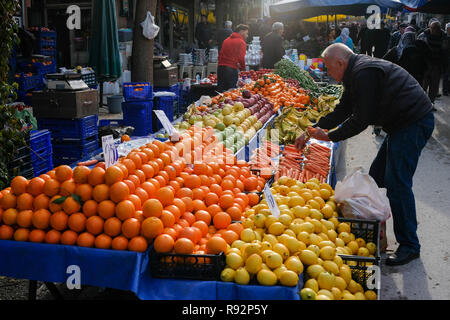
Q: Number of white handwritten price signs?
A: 3